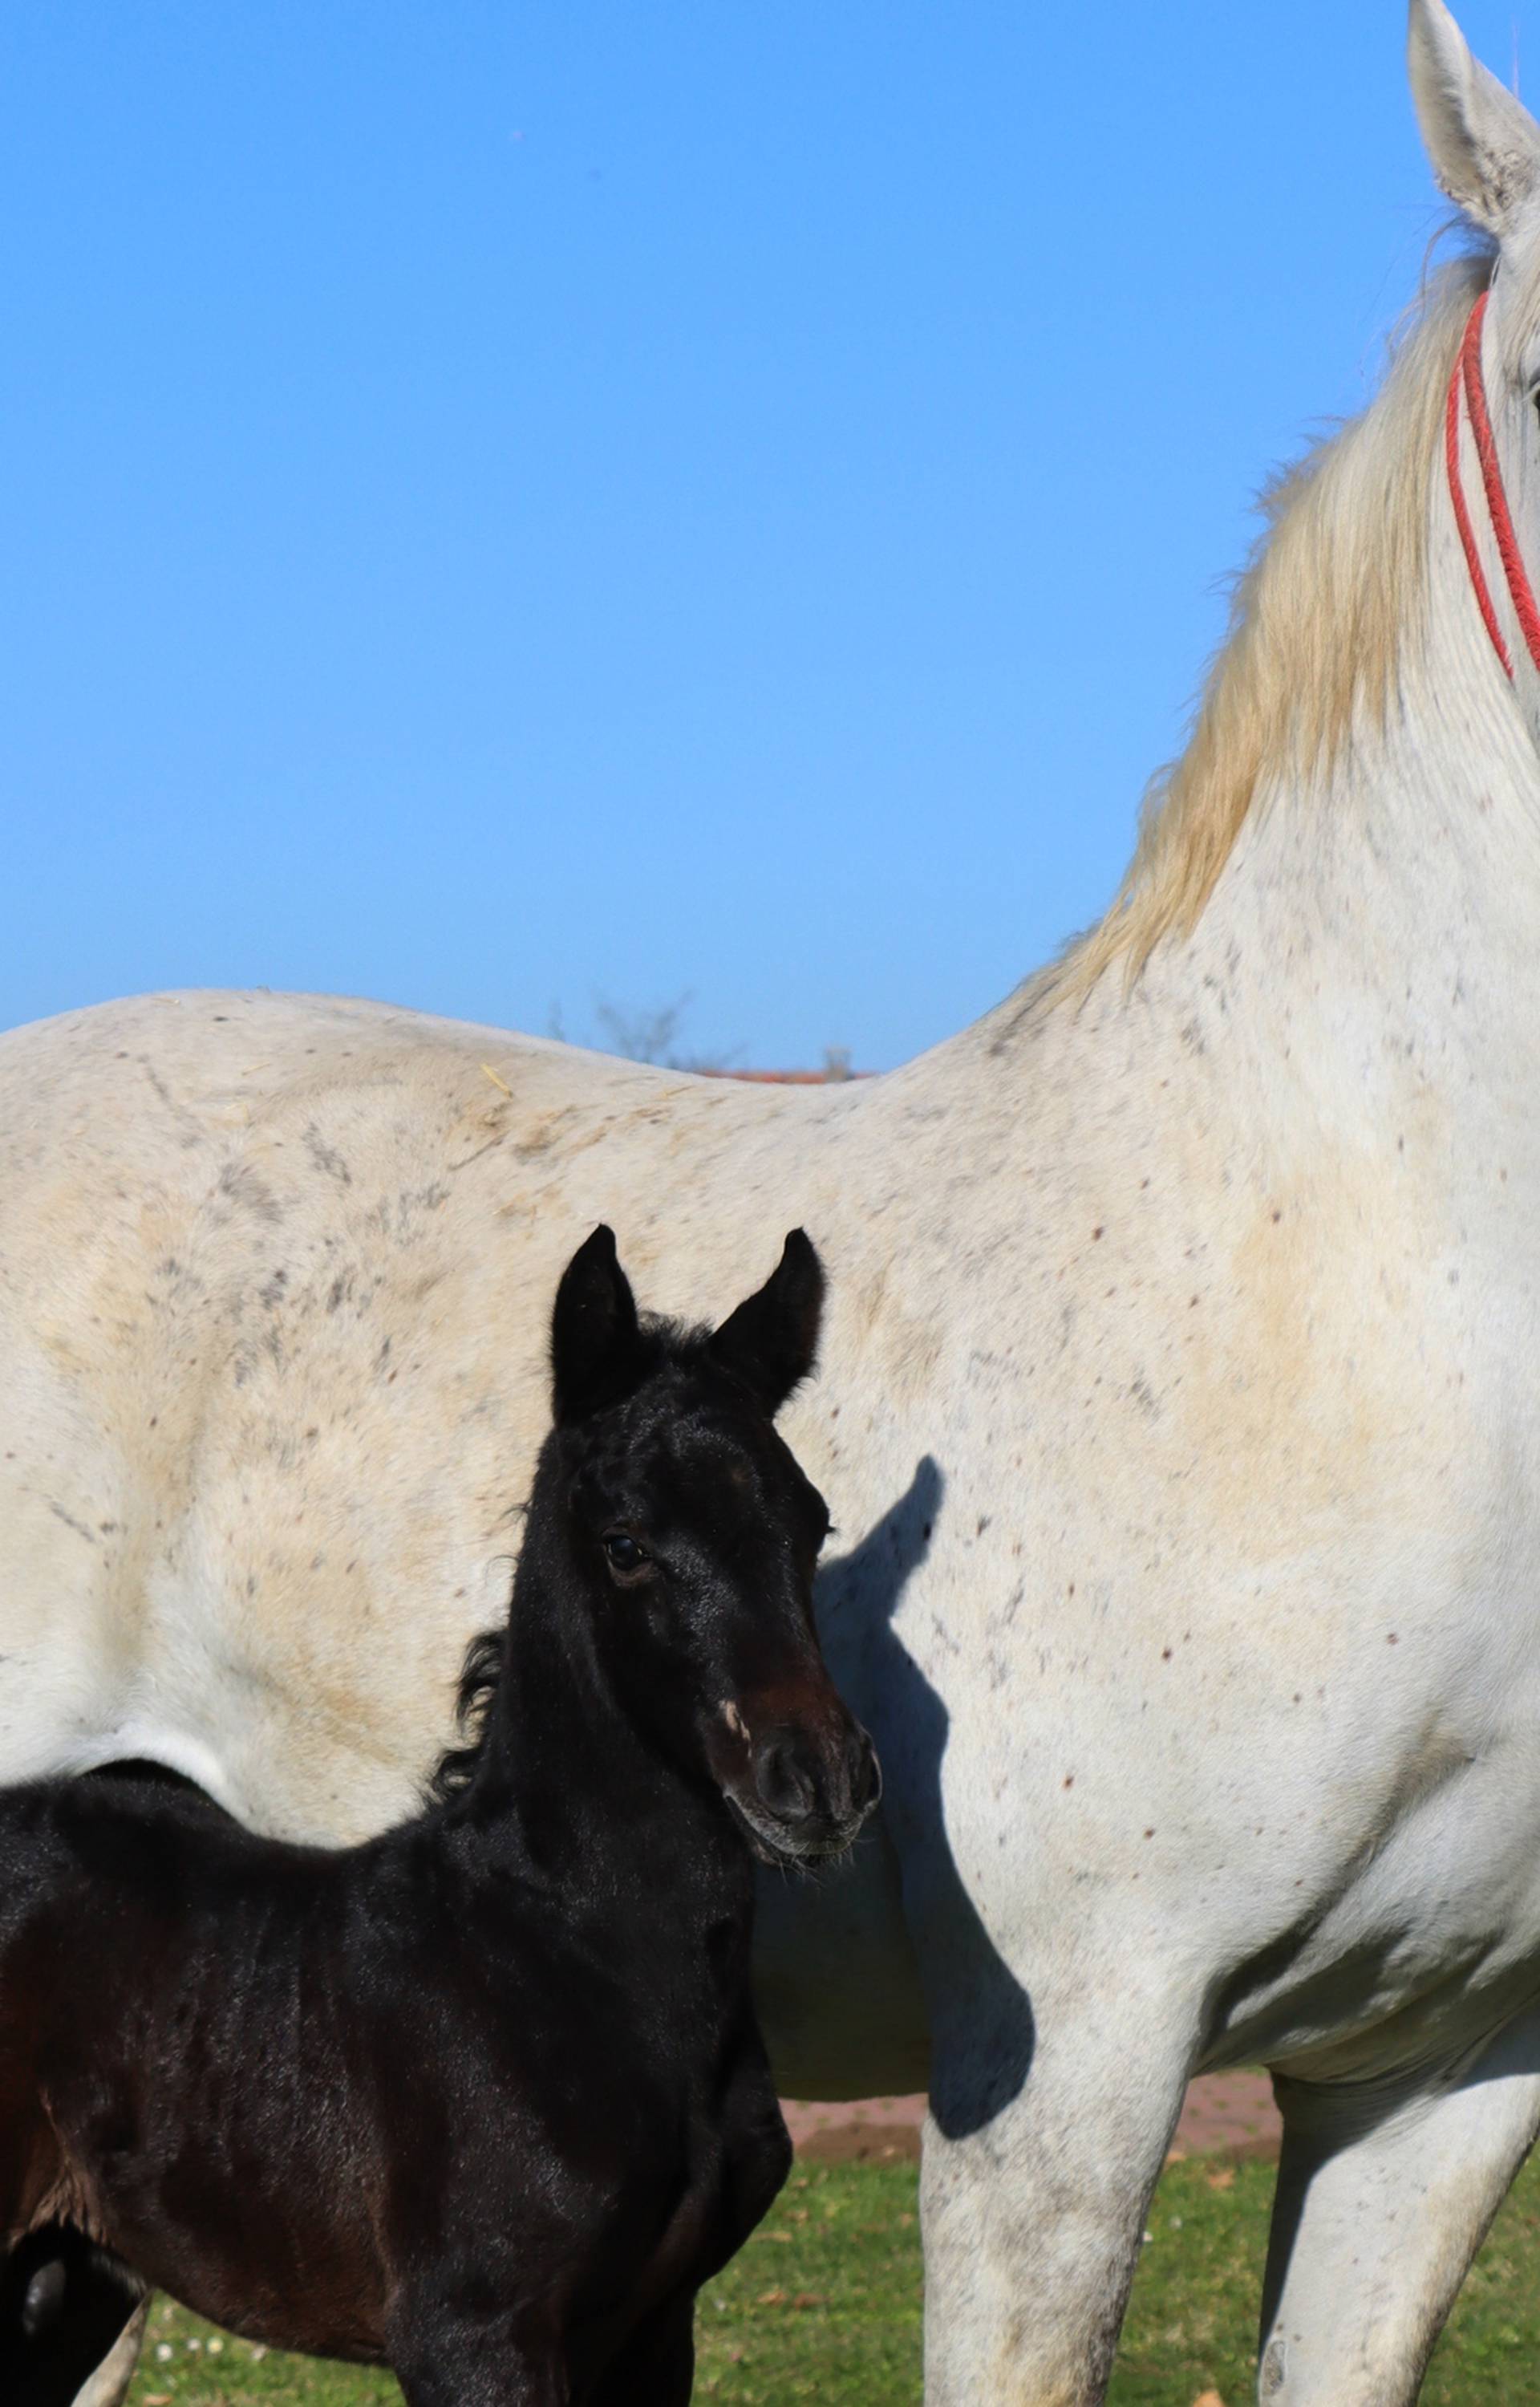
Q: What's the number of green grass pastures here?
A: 1